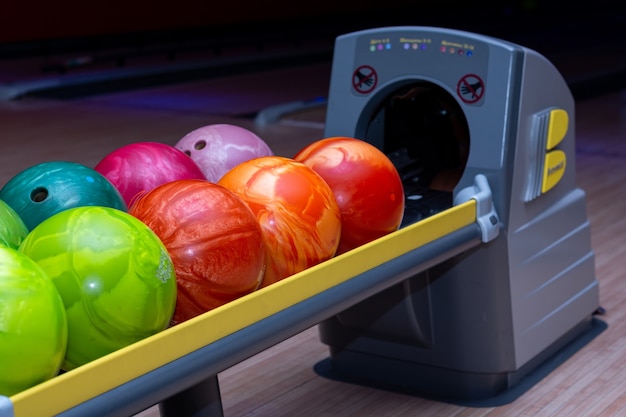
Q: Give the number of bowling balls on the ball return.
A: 9